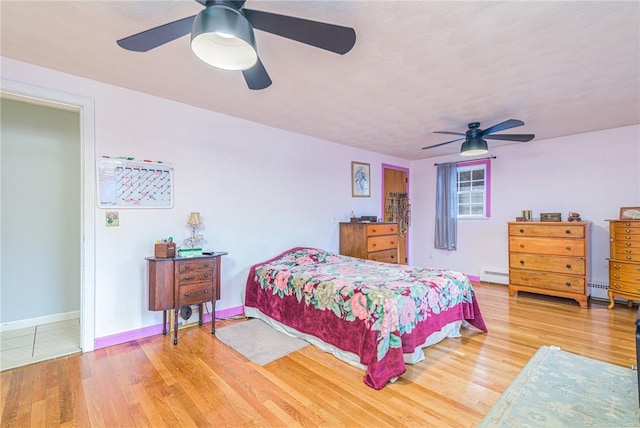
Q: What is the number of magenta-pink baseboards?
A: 2